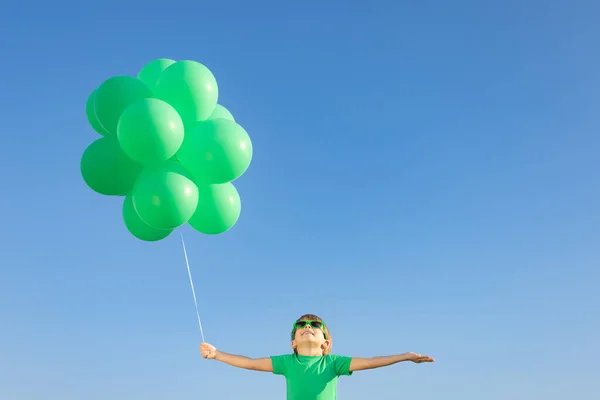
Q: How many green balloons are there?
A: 11